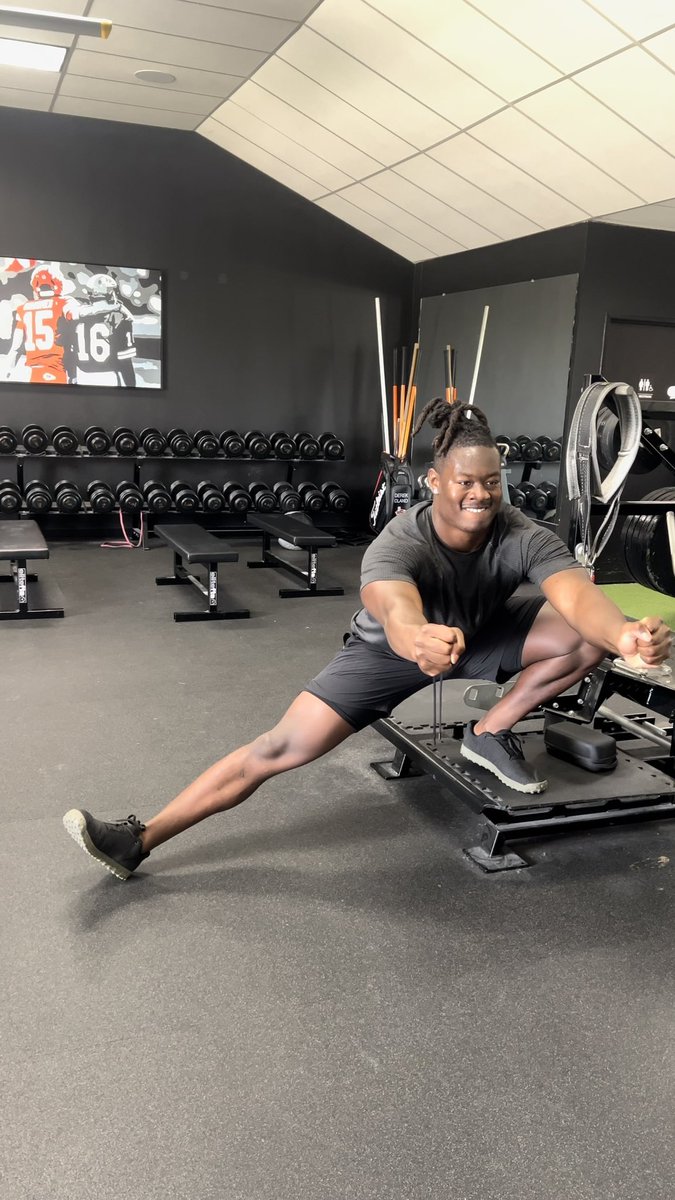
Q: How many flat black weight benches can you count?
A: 3